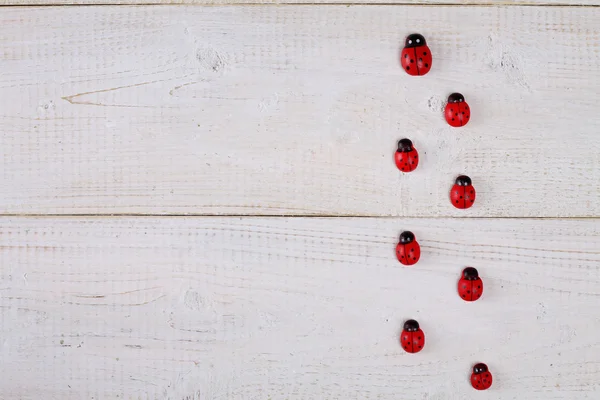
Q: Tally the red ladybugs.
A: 8